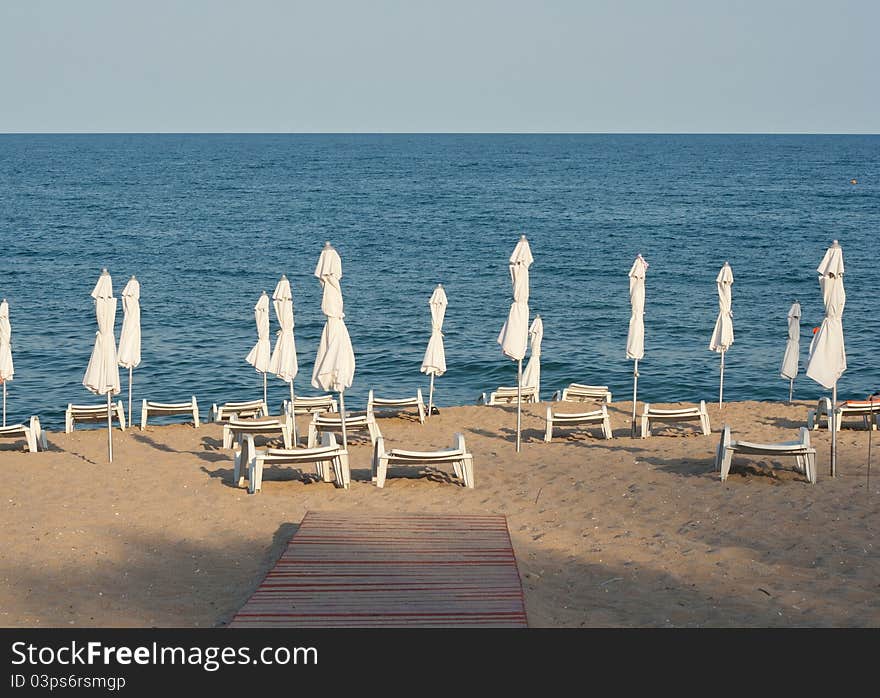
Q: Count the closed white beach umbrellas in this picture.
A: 13